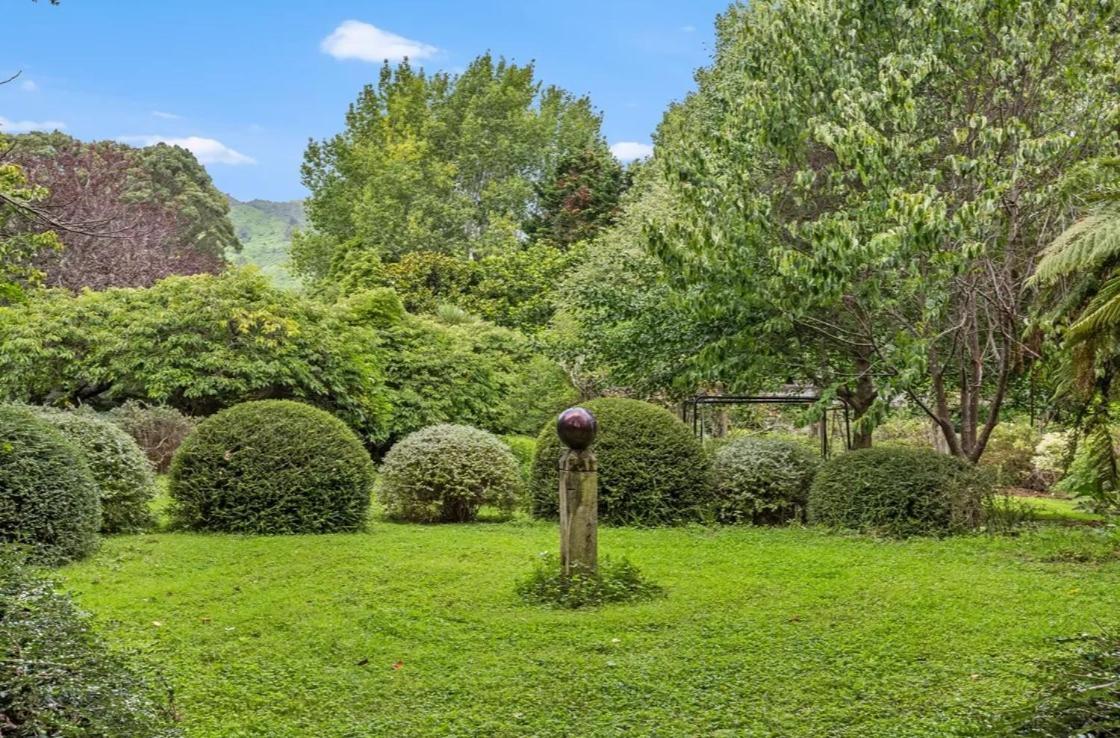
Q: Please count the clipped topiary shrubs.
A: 7